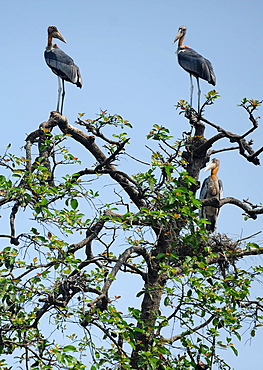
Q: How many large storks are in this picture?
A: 3